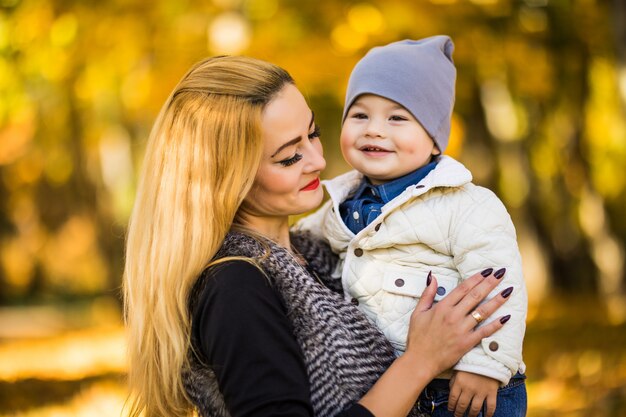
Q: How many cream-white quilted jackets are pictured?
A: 1